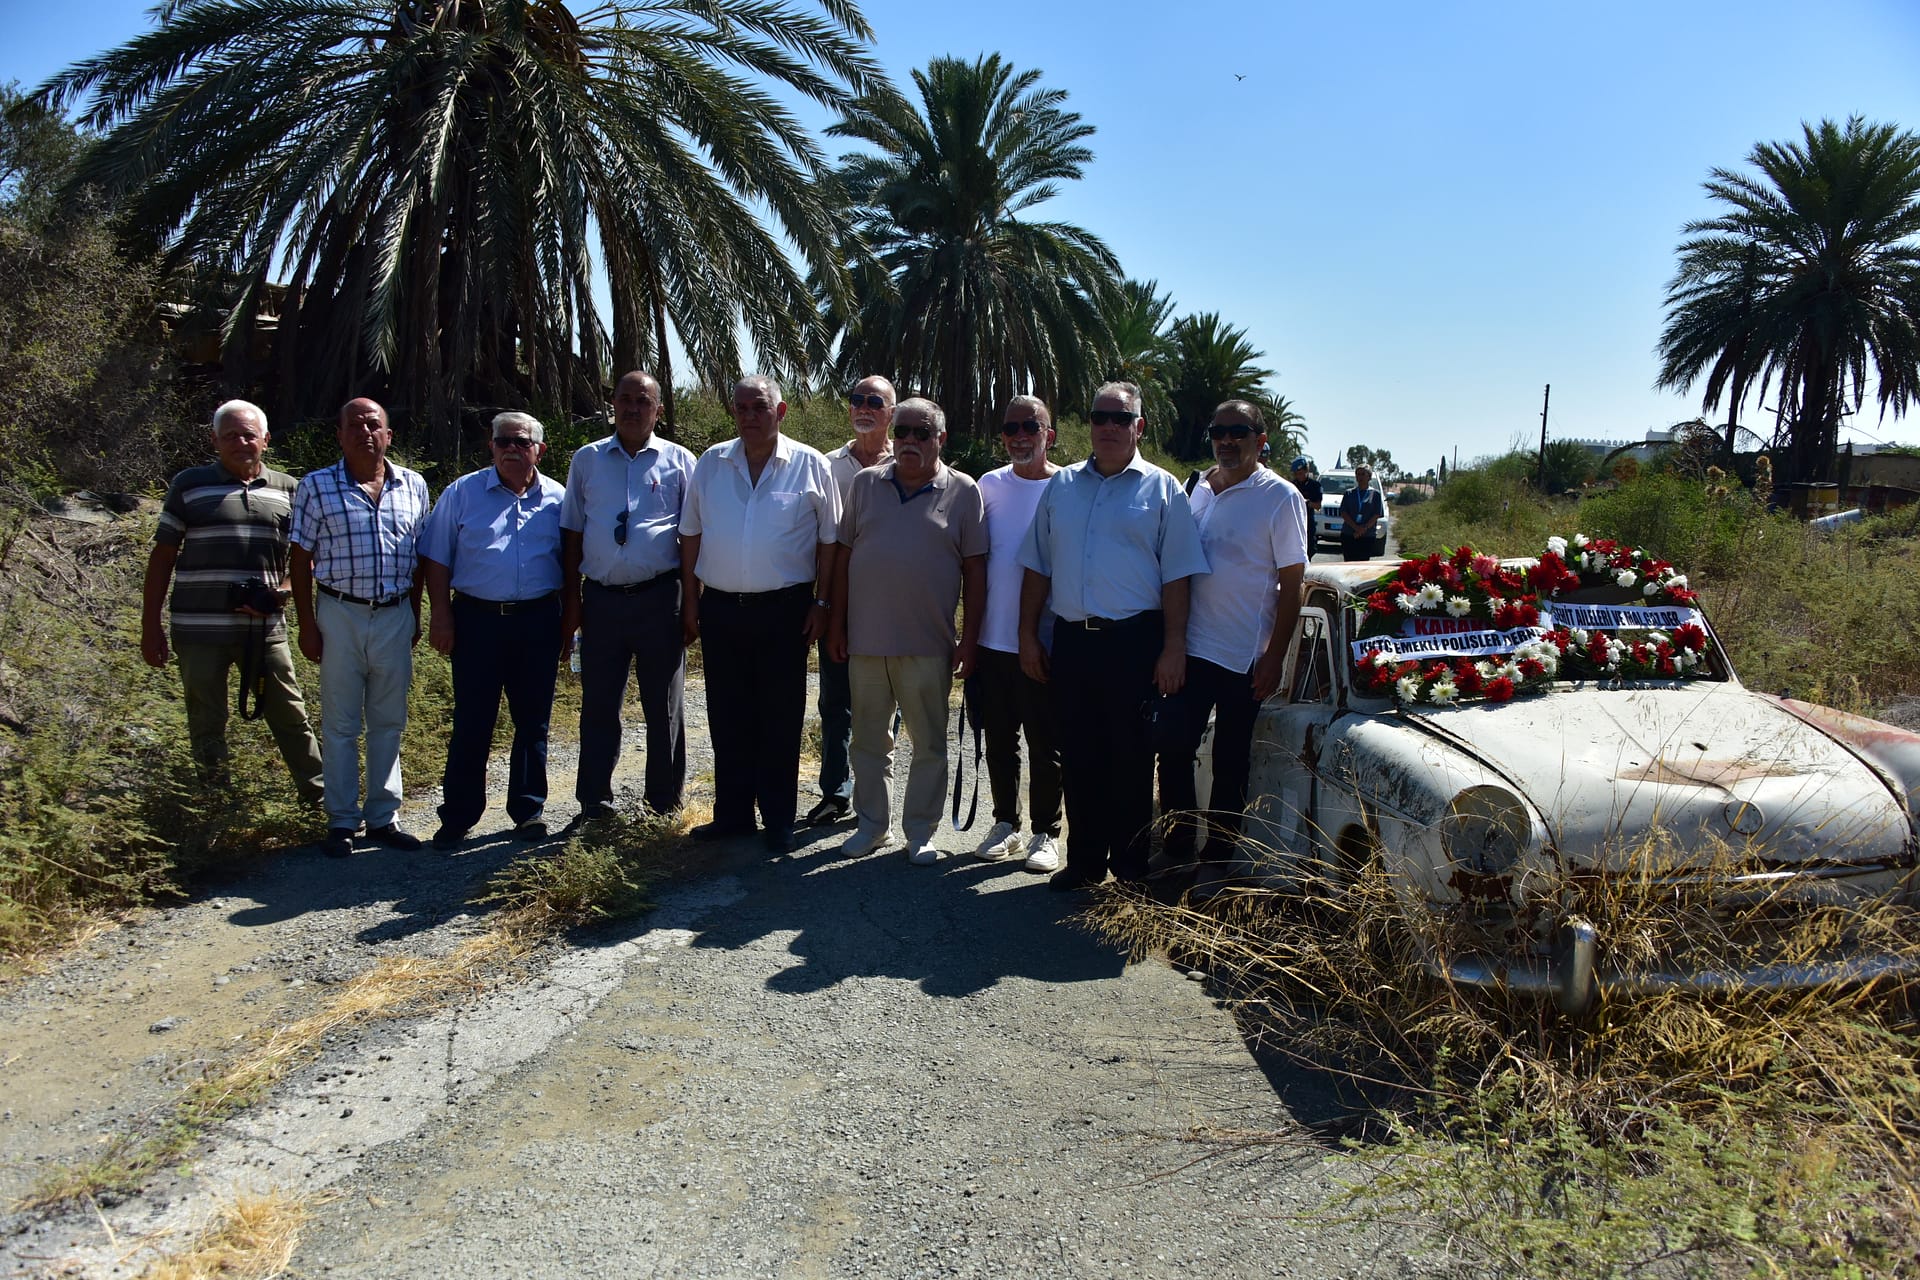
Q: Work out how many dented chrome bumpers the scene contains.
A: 1